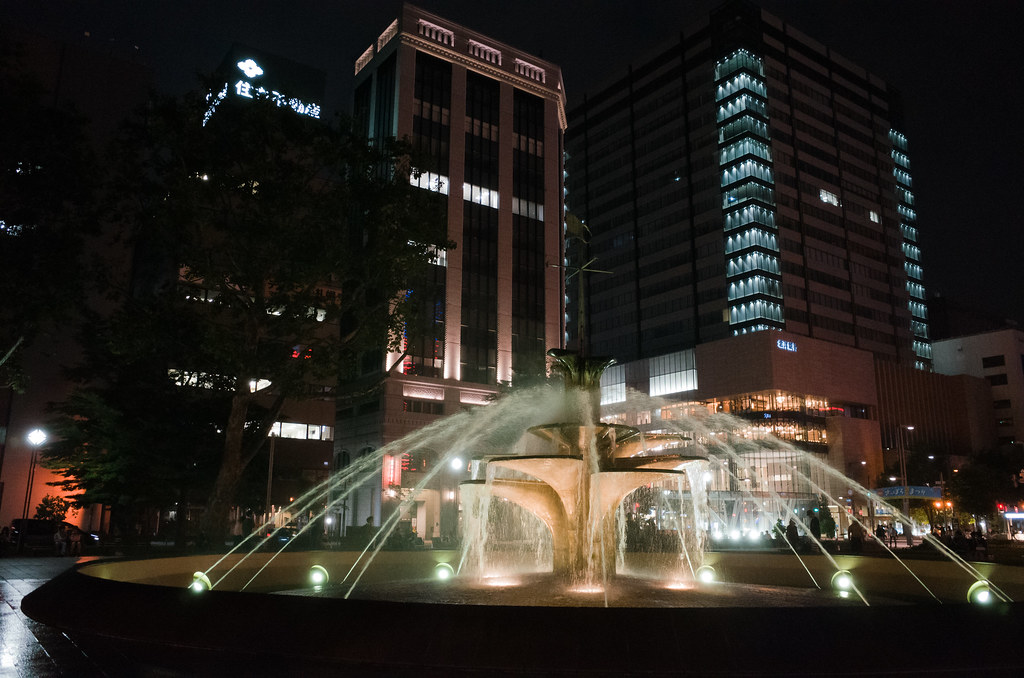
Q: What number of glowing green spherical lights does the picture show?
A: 6